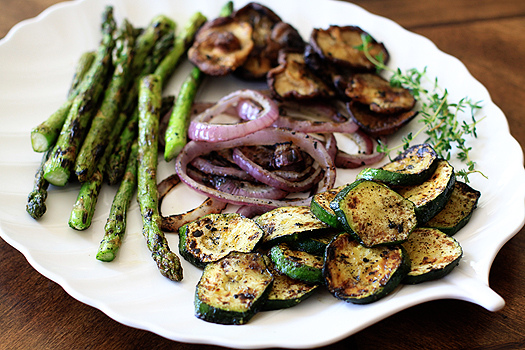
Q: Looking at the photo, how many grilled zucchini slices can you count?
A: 13